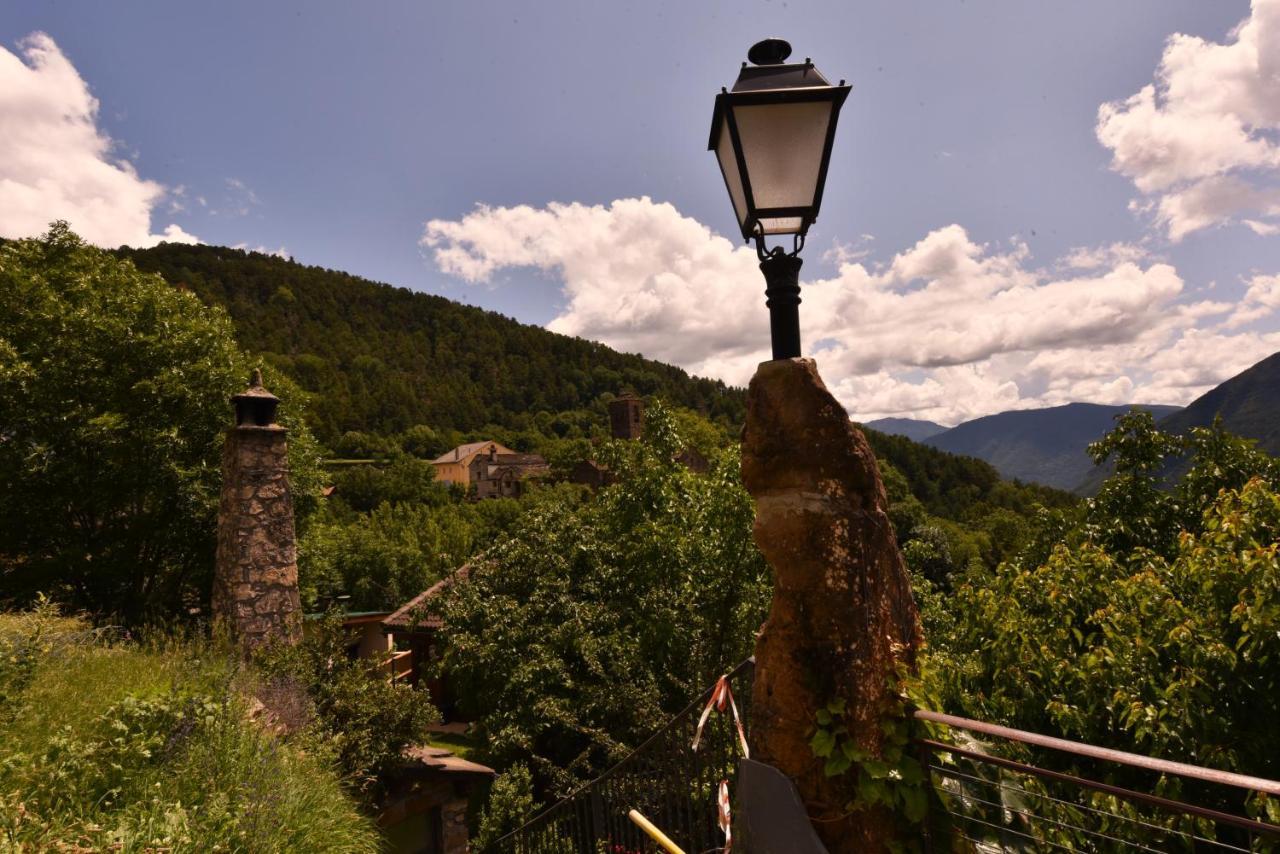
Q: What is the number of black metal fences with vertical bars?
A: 1